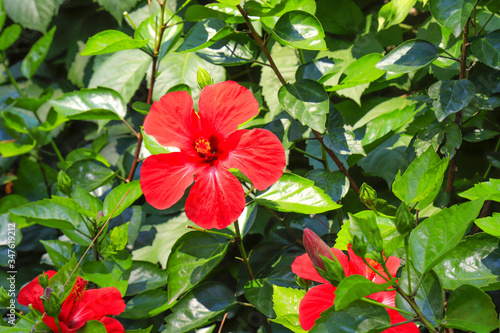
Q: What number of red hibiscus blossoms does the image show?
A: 3